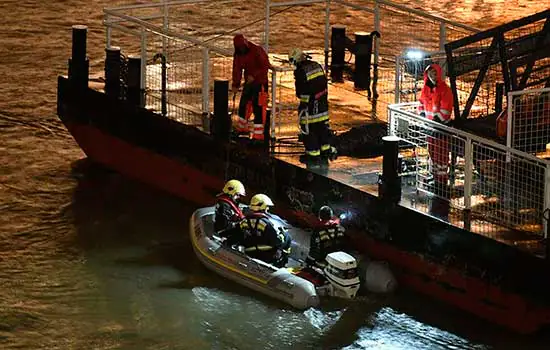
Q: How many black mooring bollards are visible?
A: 7